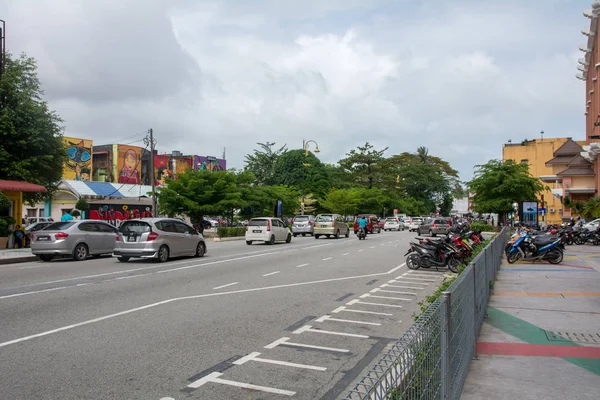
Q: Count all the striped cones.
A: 0